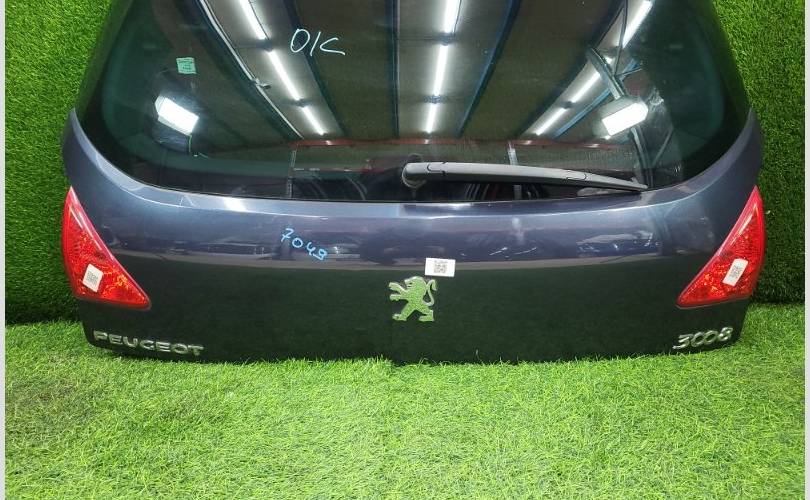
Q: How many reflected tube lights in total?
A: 9